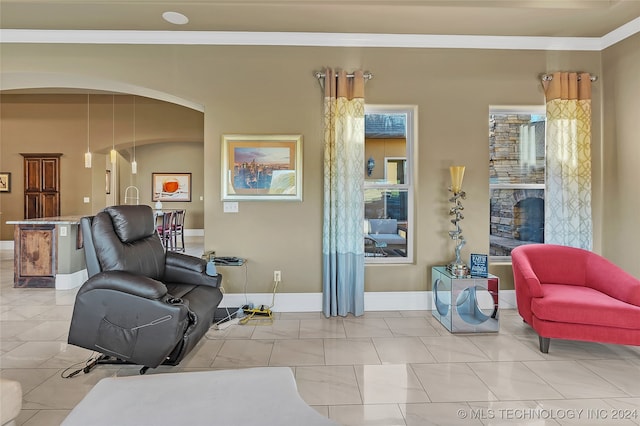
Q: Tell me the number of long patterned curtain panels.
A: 2